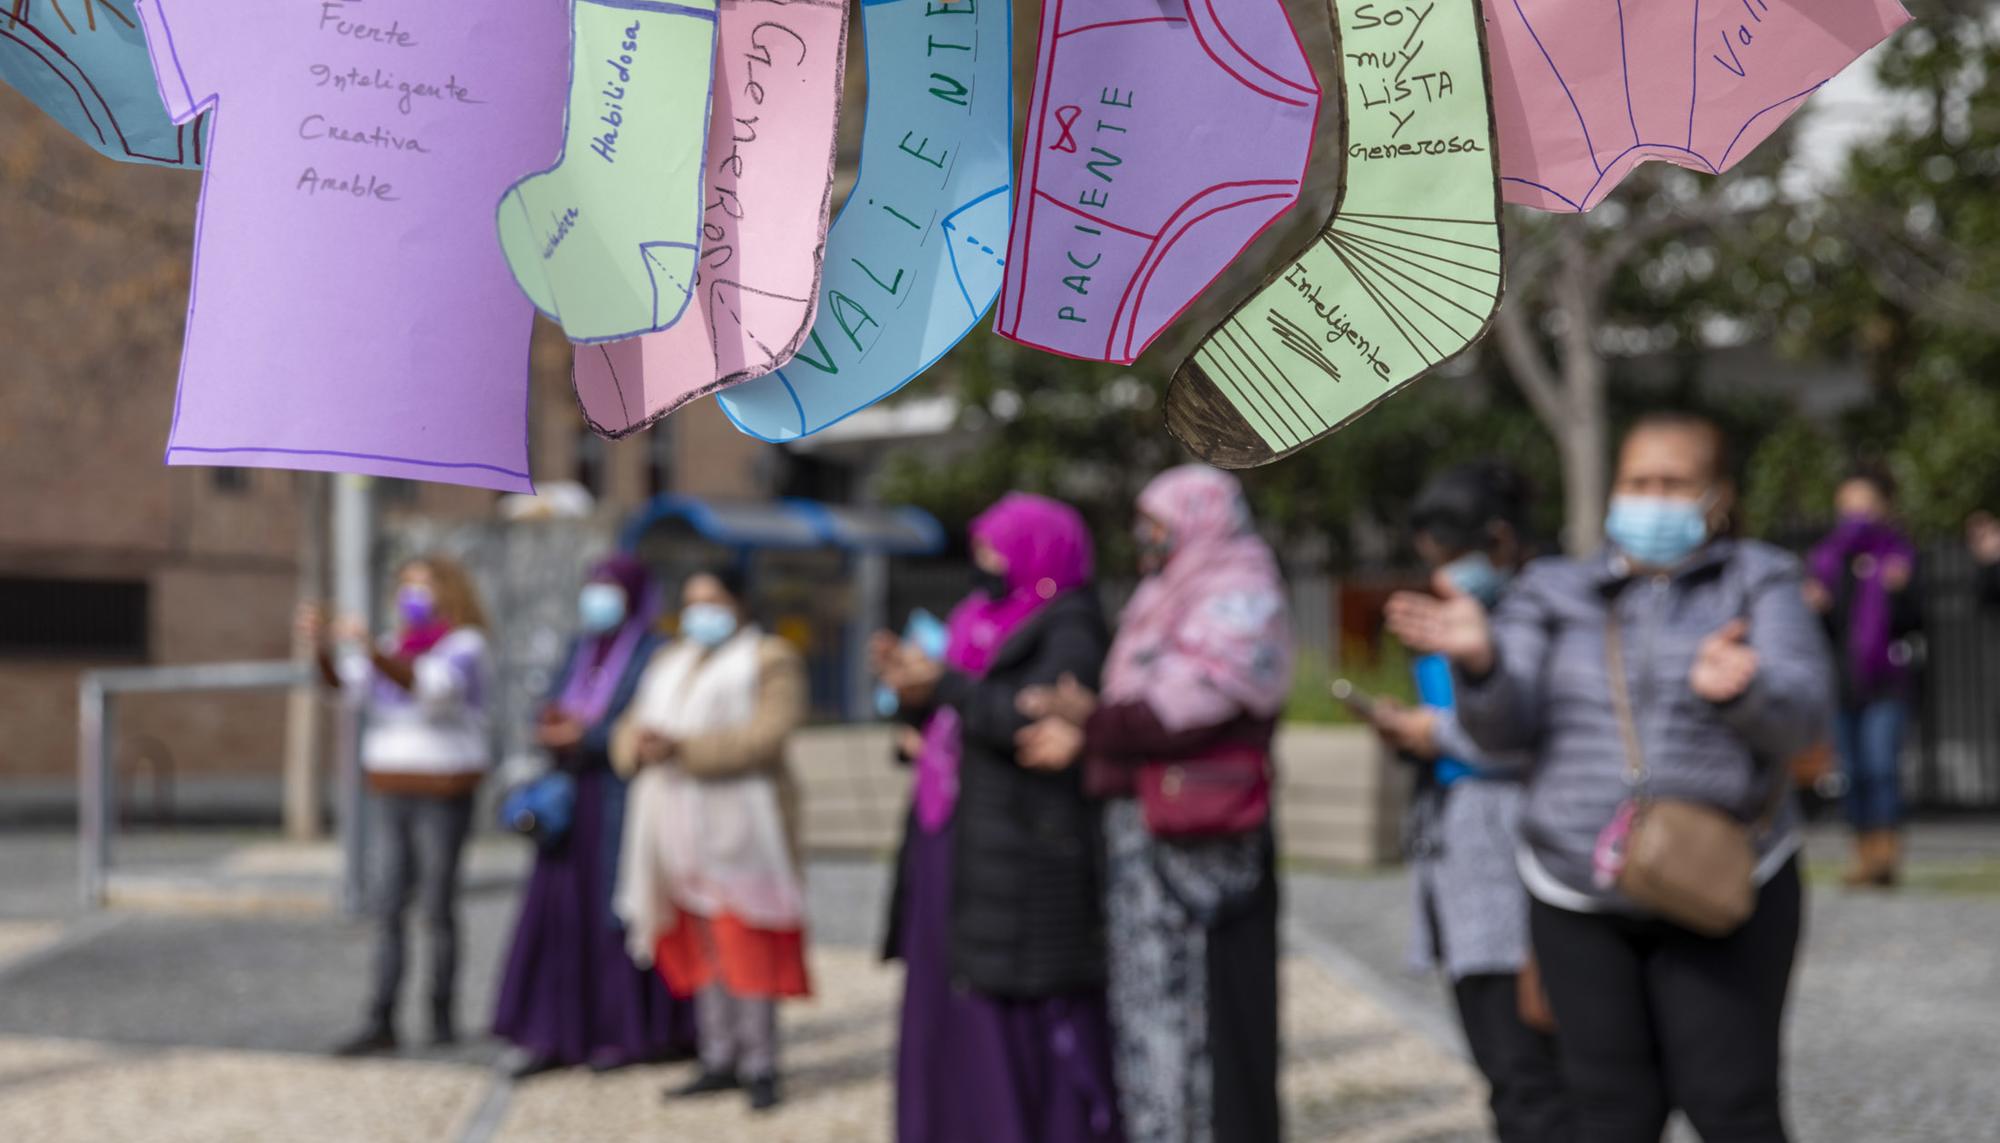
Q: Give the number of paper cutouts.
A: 8